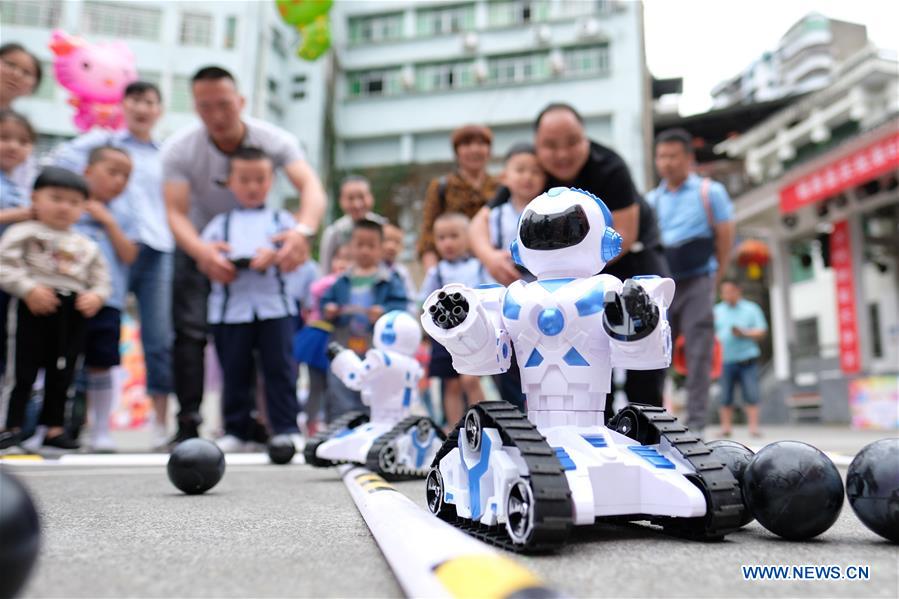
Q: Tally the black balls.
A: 6